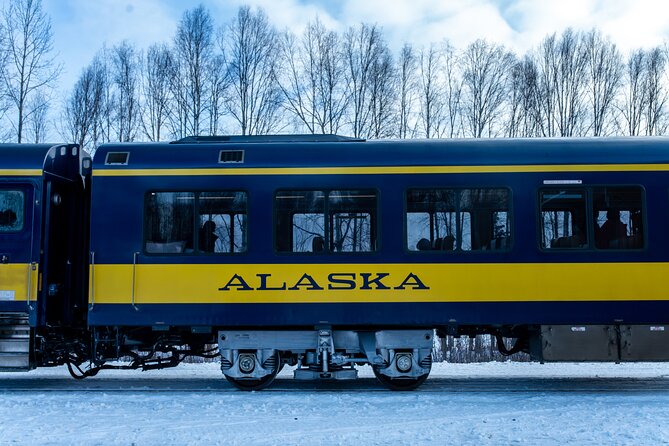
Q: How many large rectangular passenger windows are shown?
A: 4